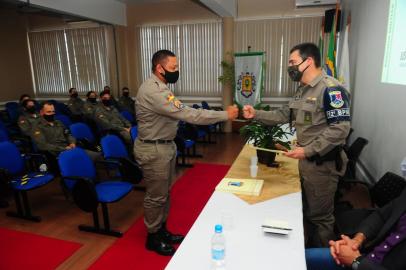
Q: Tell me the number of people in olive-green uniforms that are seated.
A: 8